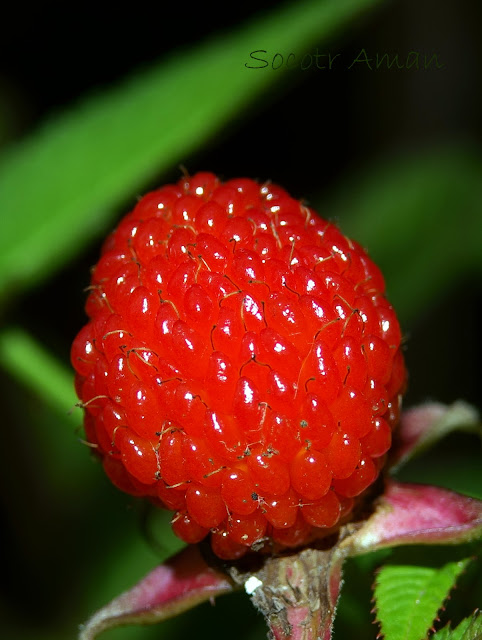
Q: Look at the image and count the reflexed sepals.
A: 3